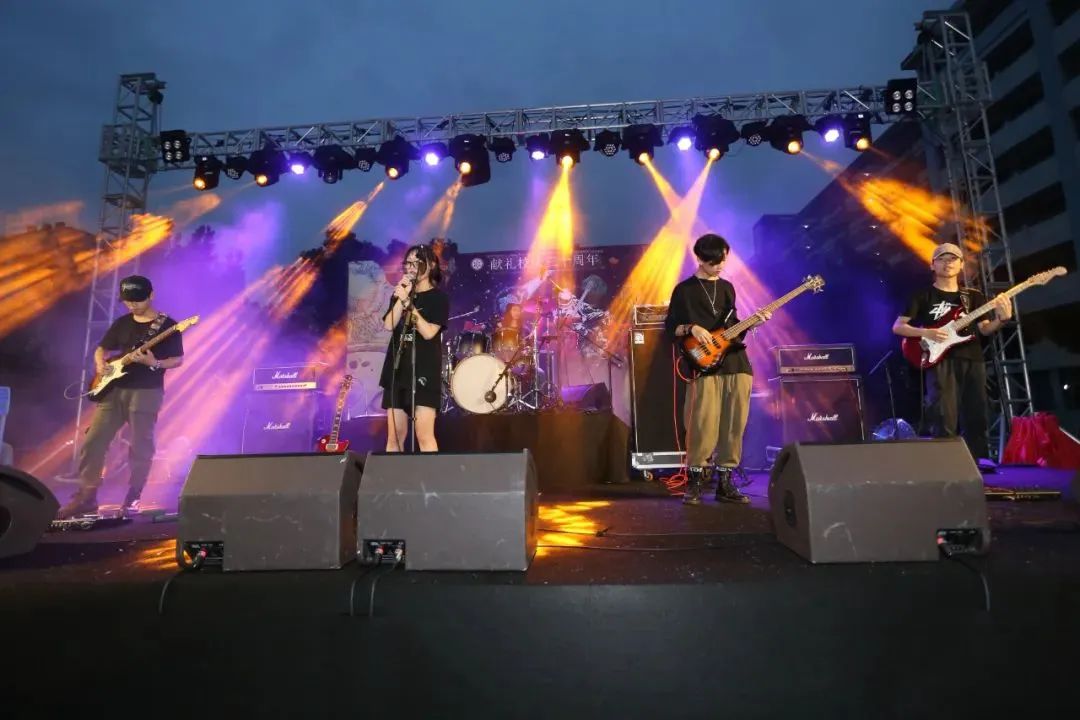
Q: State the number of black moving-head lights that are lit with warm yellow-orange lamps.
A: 9